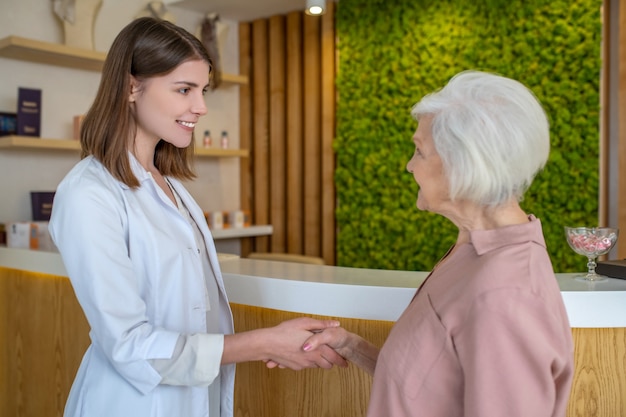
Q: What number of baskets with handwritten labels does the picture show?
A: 0